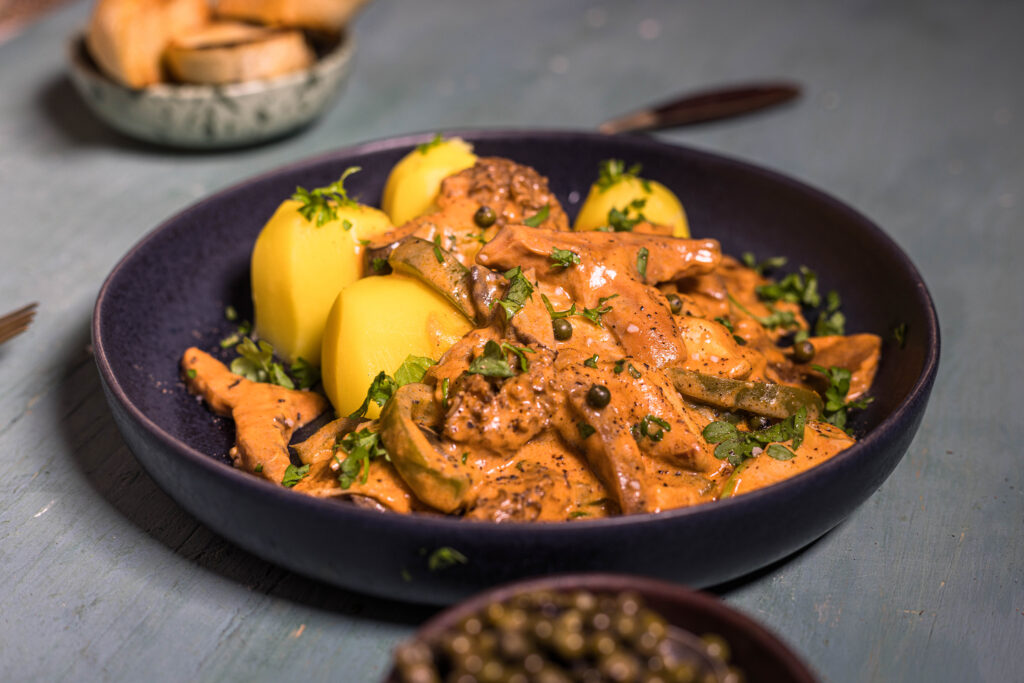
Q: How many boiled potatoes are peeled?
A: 4